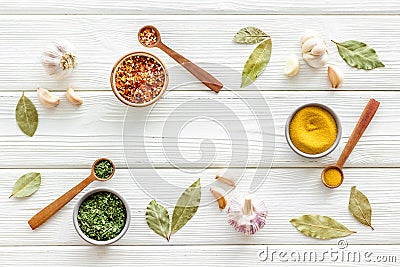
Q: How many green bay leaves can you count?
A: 9